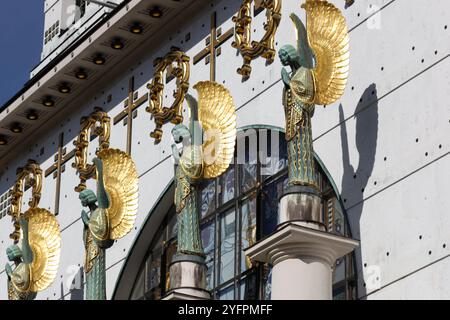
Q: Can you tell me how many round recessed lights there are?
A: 10